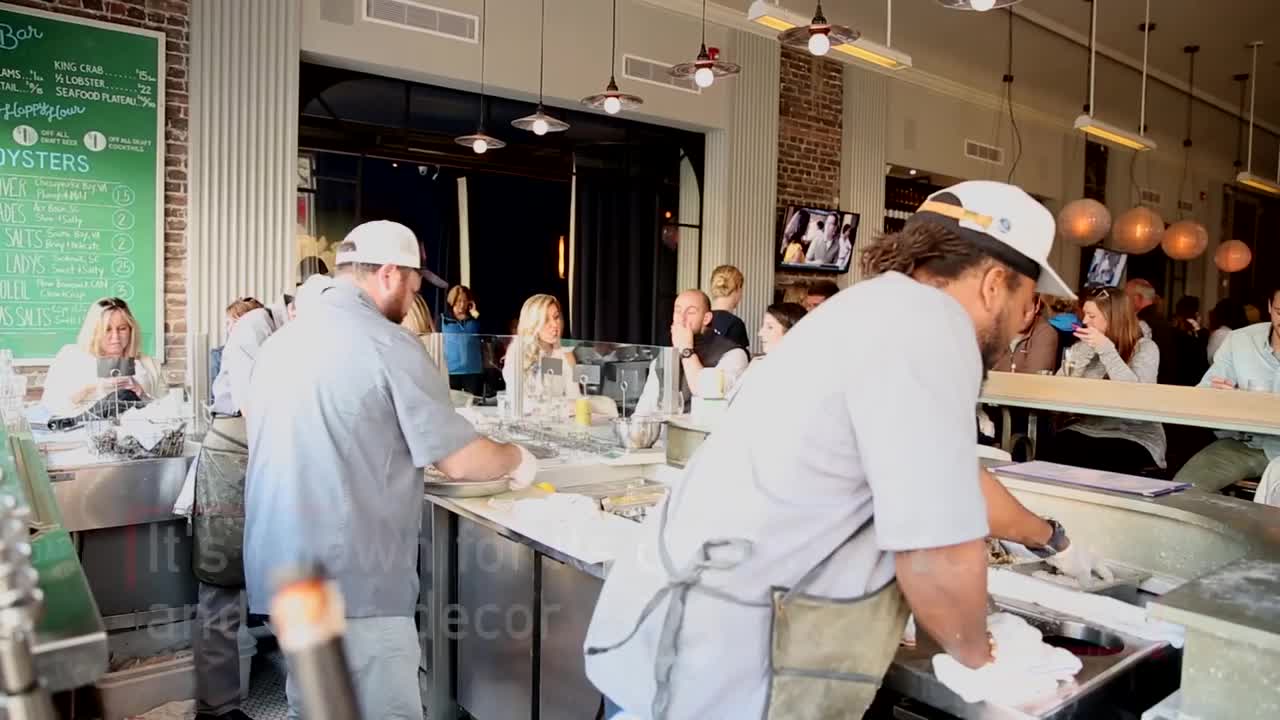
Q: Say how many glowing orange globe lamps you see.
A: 4